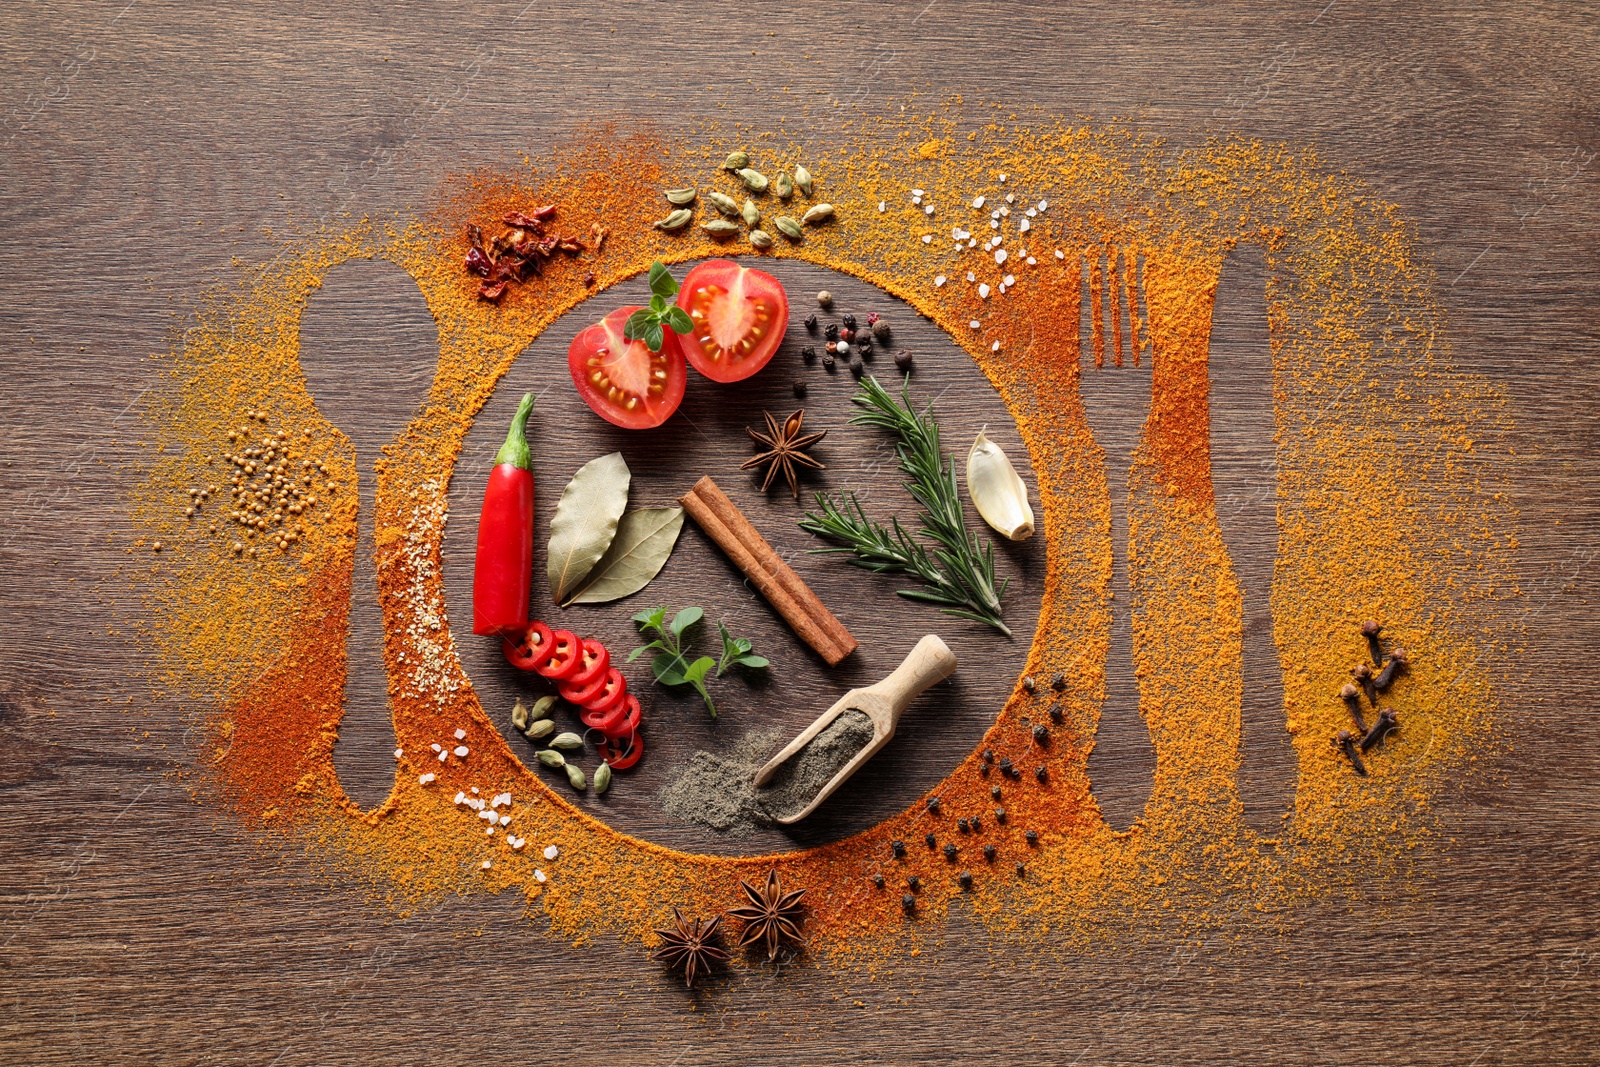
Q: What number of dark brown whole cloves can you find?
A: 6